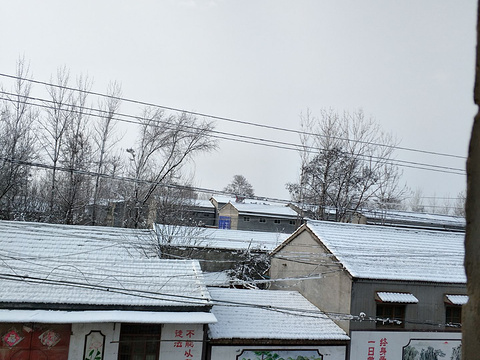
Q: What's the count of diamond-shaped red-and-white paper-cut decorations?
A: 2